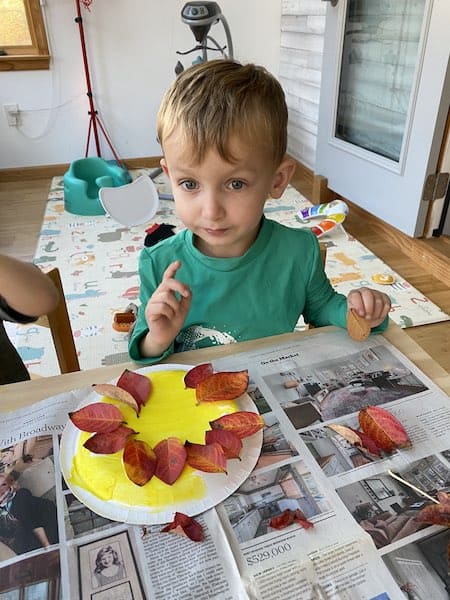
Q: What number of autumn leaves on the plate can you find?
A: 11